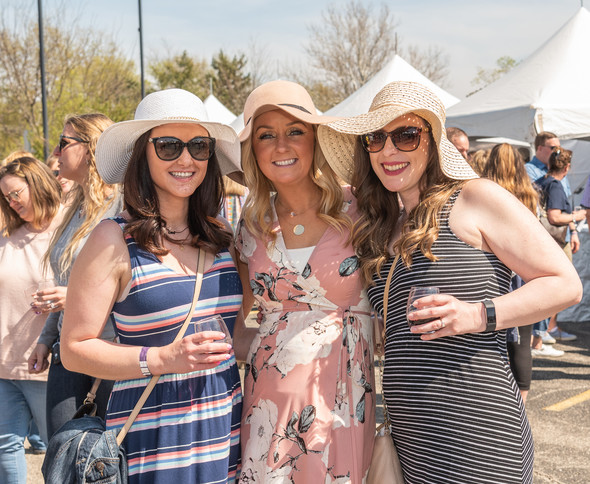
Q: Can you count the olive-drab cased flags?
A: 0